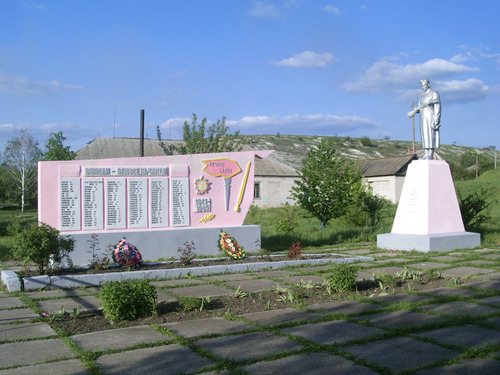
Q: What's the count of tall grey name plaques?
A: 6